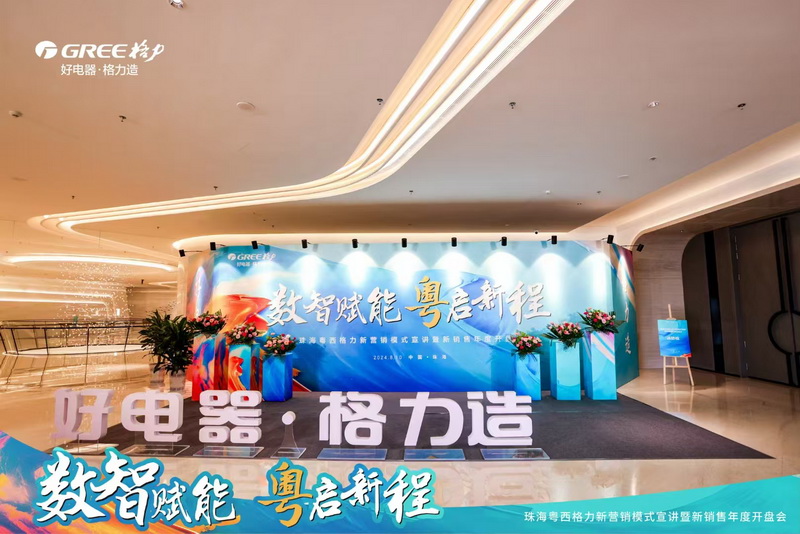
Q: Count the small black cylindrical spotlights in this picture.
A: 11